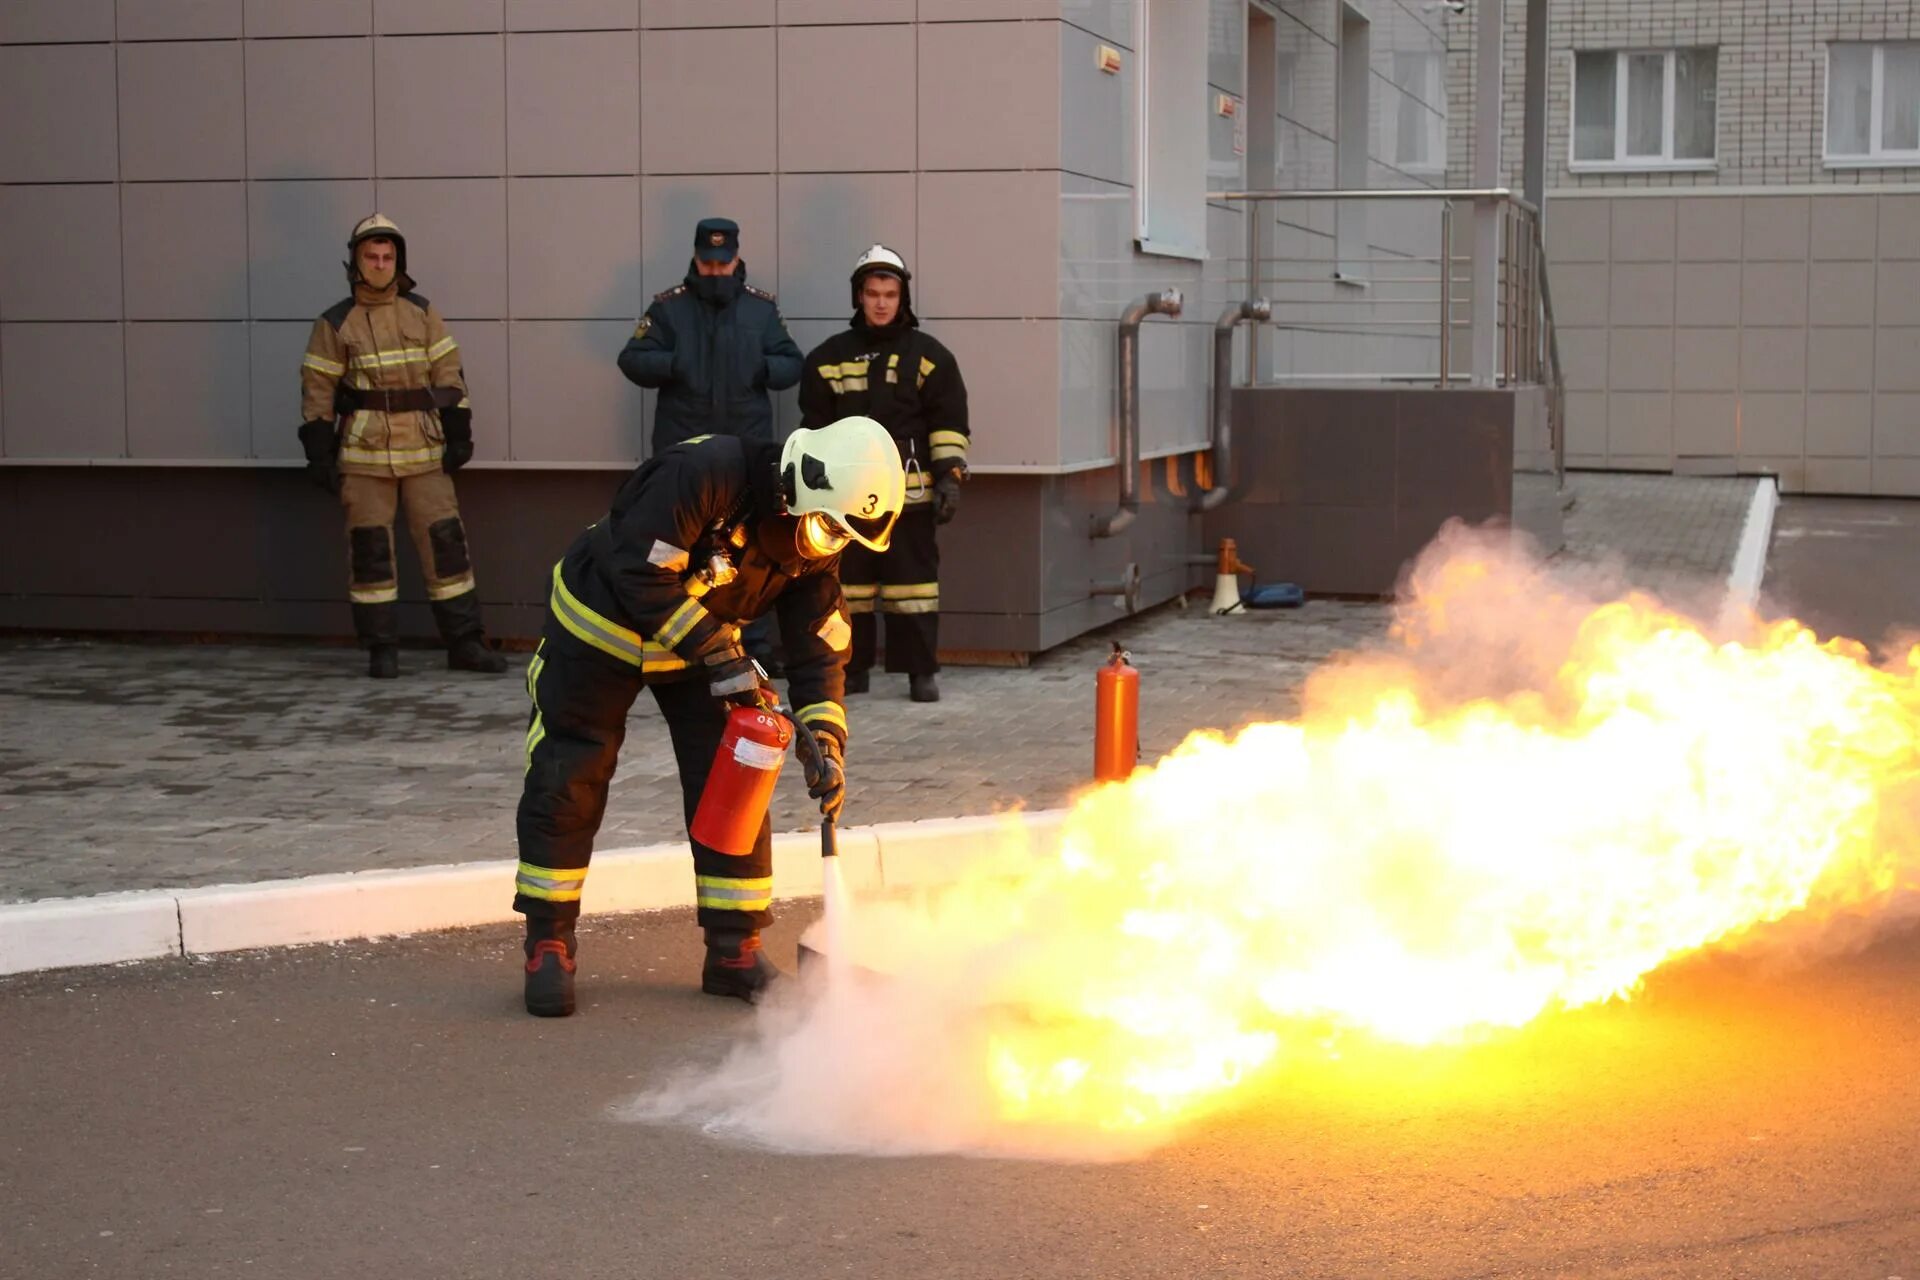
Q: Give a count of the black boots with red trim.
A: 2